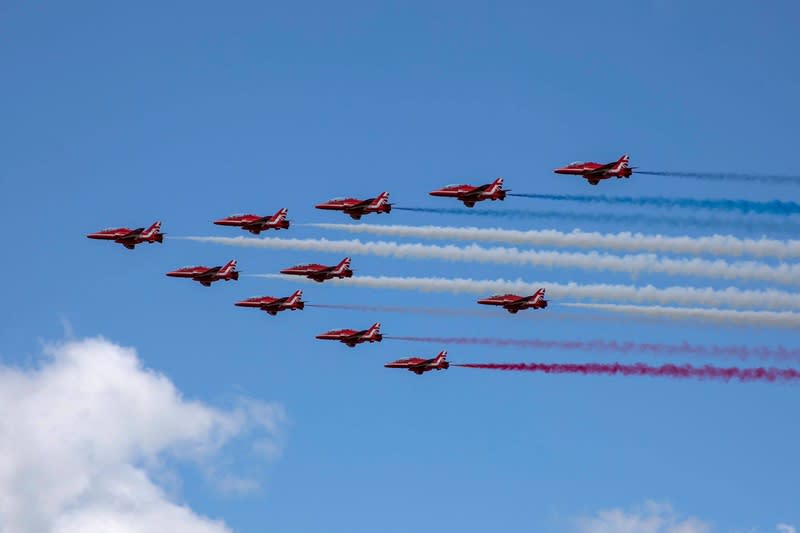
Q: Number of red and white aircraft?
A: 11